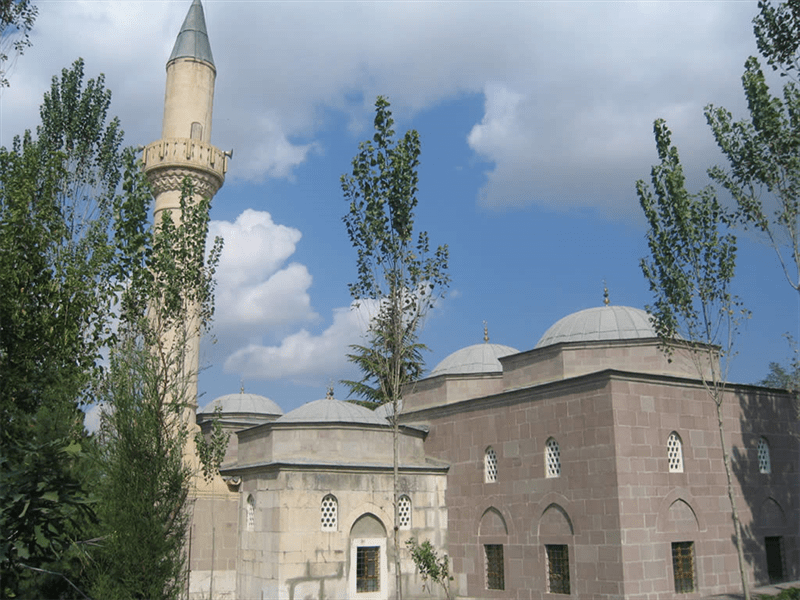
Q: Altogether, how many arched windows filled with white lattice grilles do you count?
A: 7